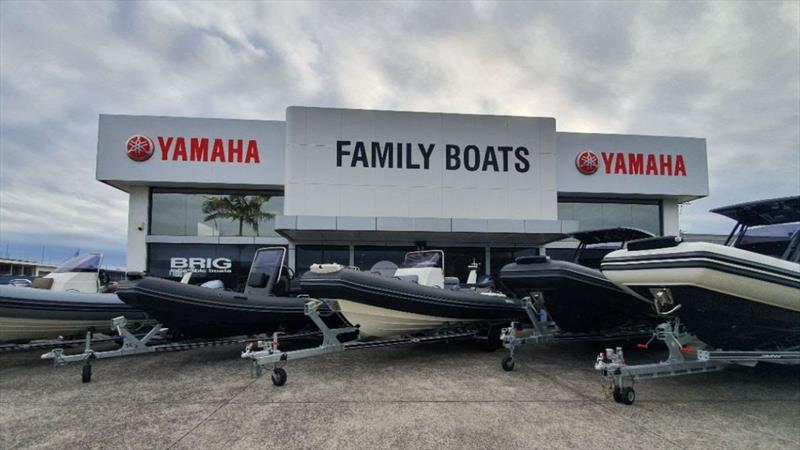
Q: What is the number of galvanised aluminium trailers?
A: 4